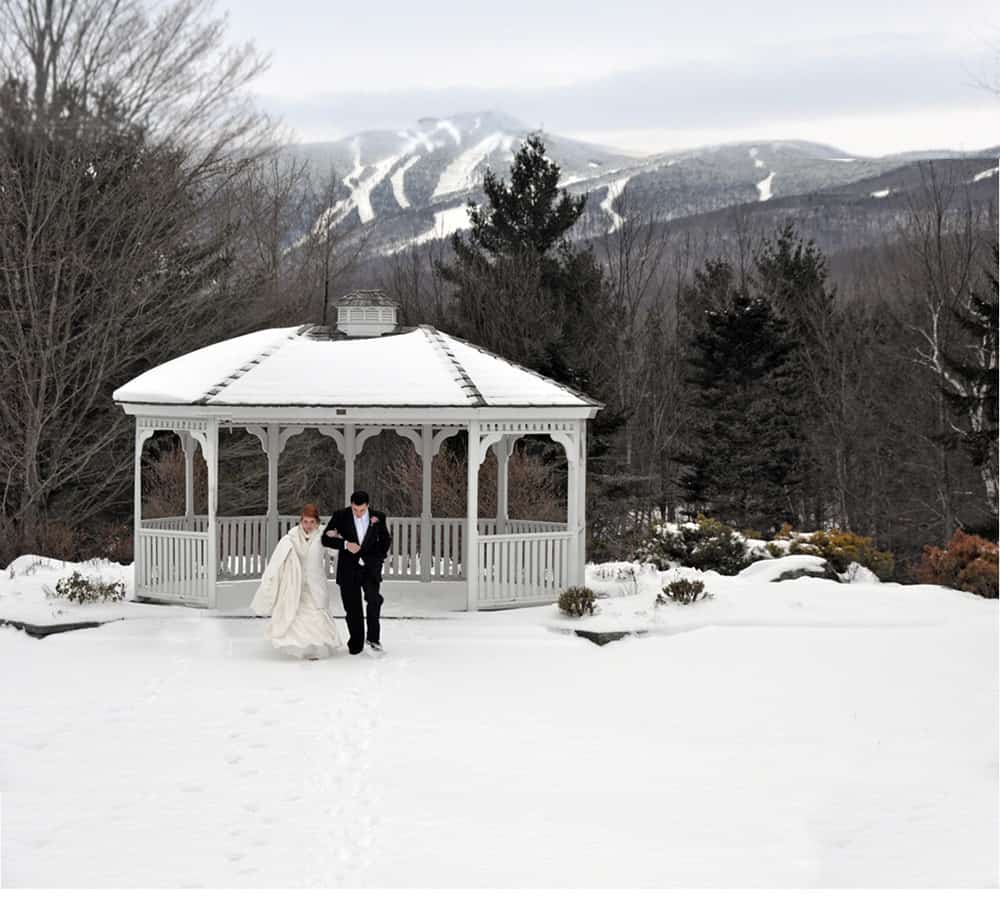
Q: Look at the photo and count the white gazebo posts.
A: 9